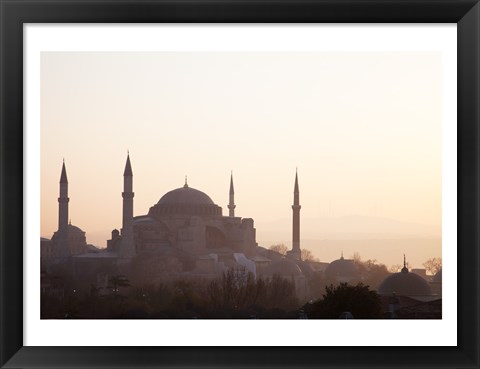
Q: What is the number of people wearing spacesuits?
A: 0